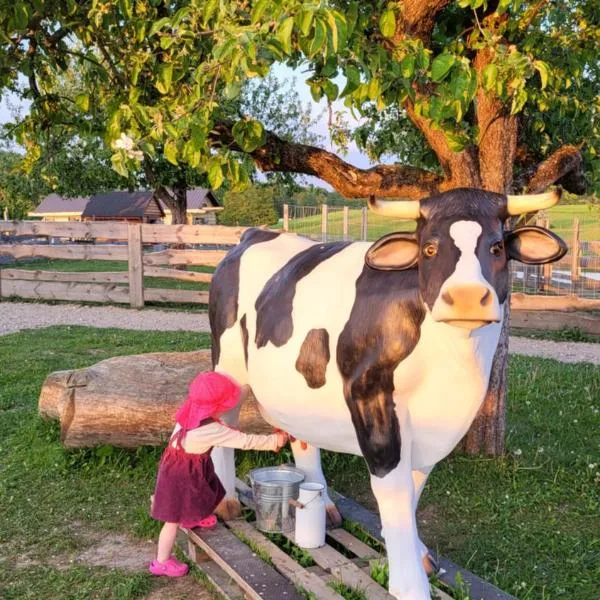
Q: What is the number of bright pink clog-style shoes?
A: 2